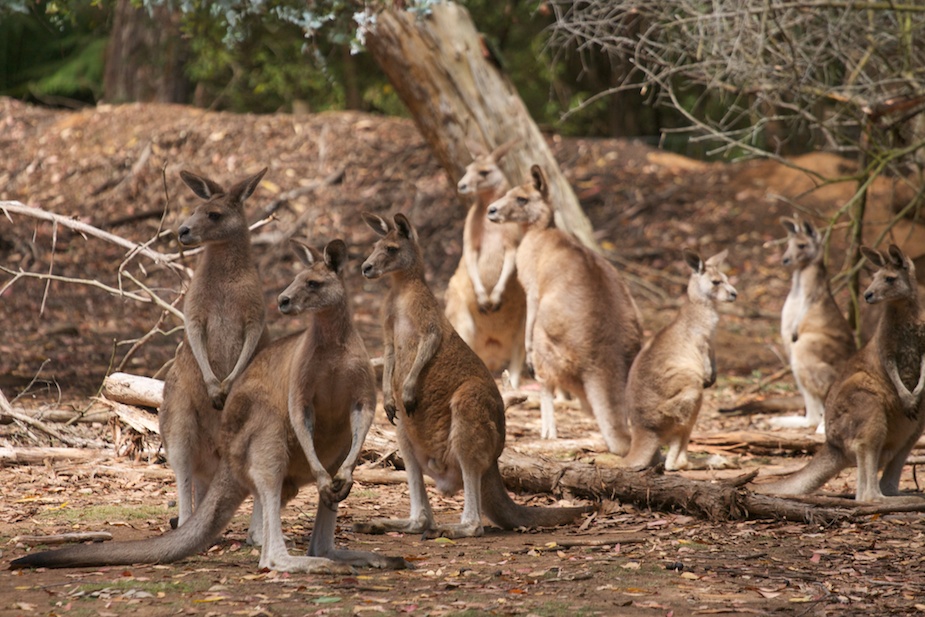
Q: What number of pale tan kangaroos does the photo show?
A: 4